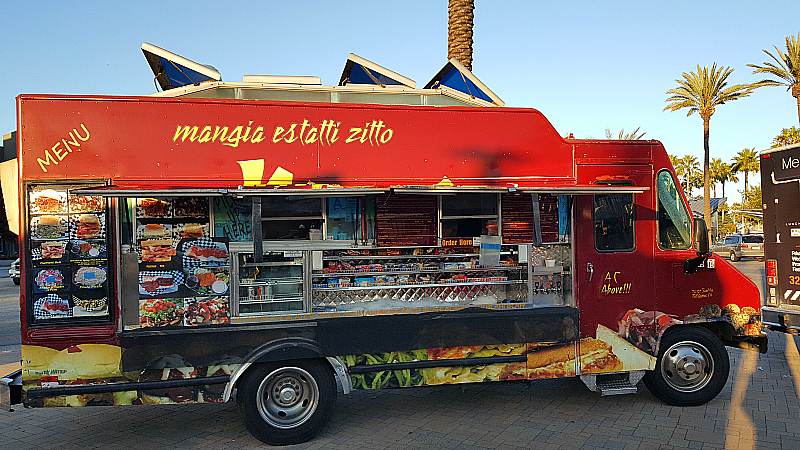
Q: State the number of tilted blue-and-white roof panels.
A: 3